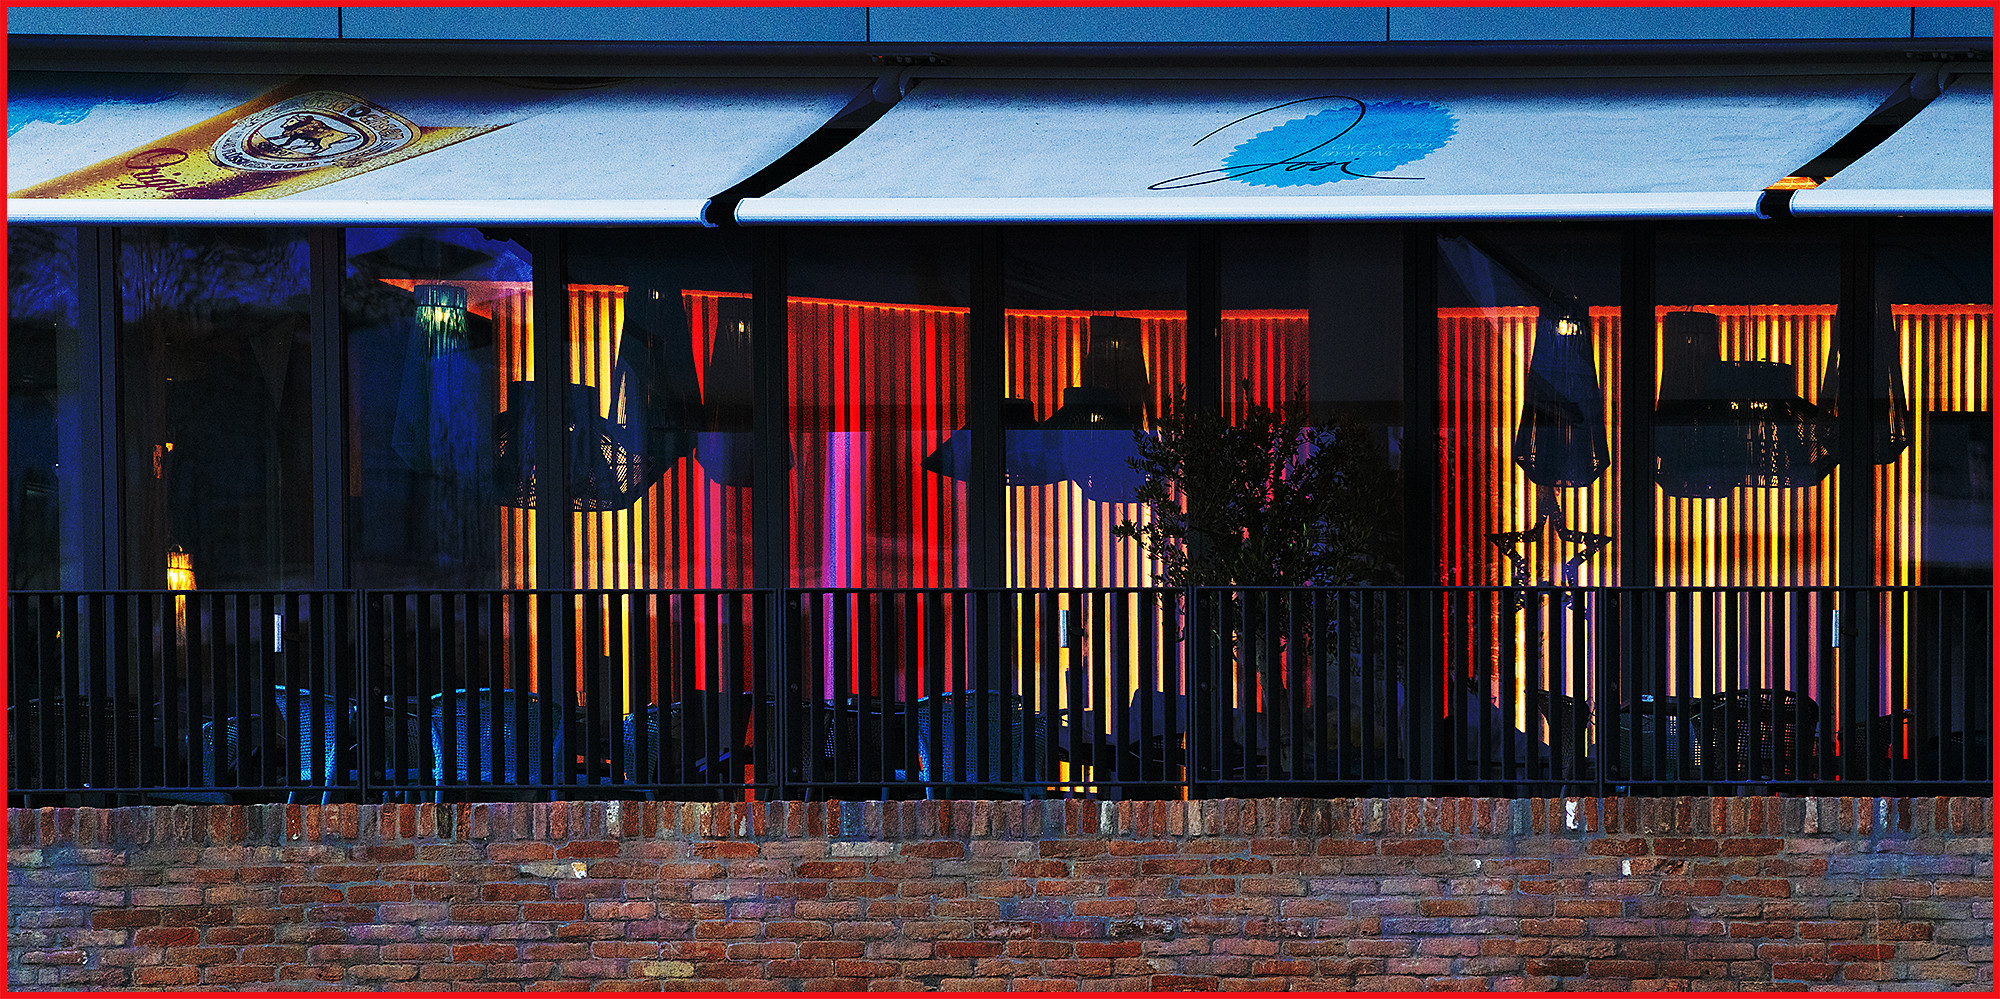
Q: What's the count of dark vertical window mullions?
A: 9